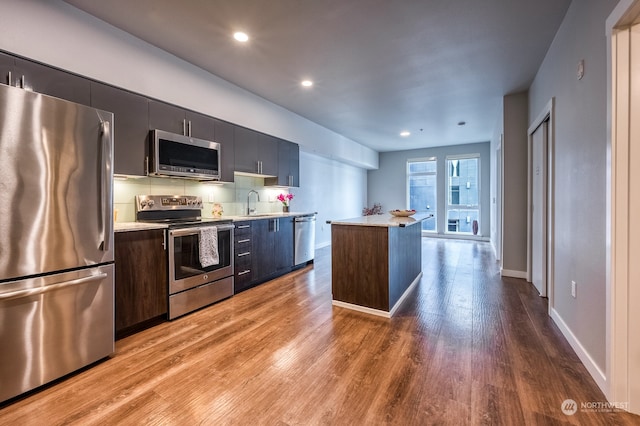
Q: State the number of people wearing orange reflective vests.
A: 0